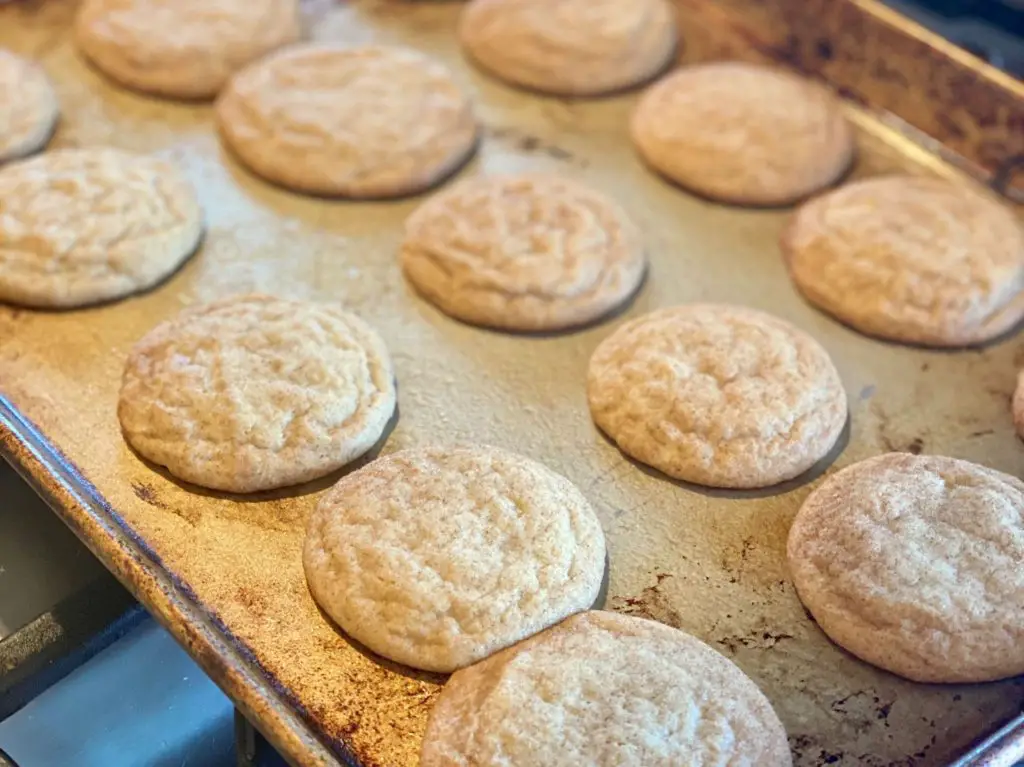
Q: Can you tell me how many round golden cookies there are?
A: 14